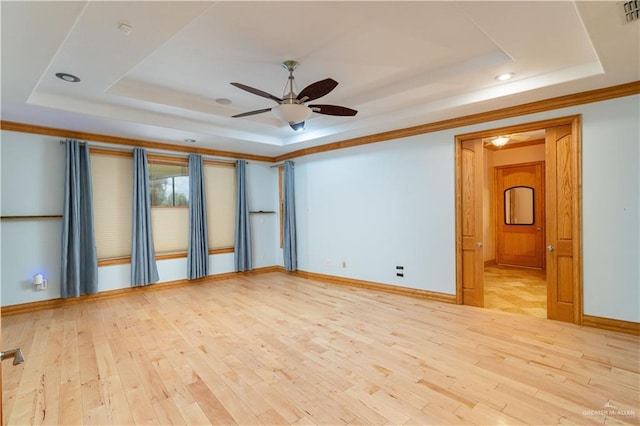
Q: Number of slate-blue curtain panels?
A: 5